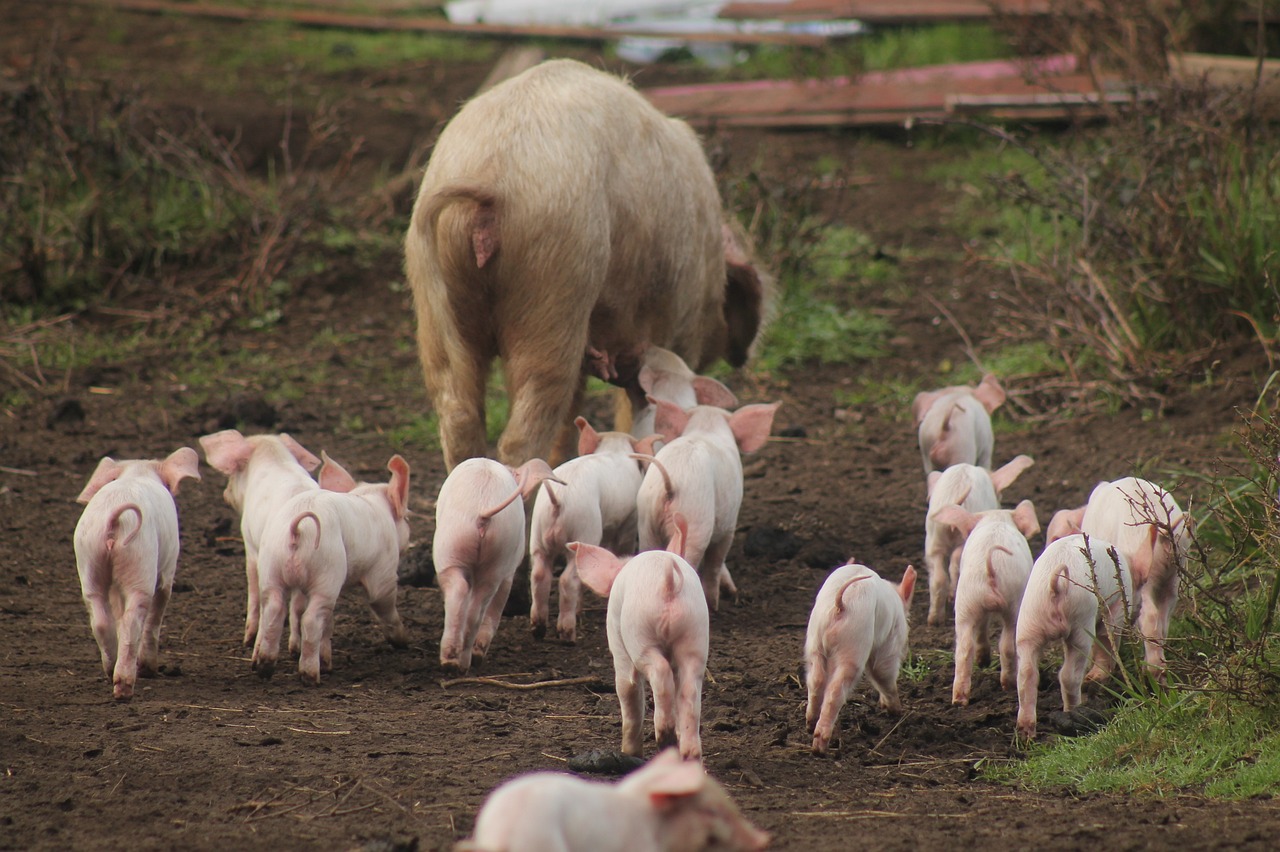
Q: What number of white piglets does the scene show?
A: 15